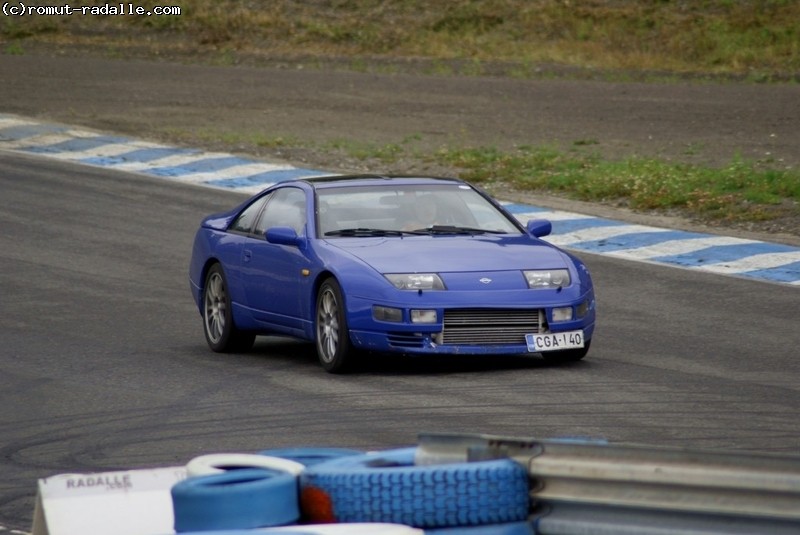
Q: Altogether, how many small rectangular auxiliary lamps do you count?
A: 4